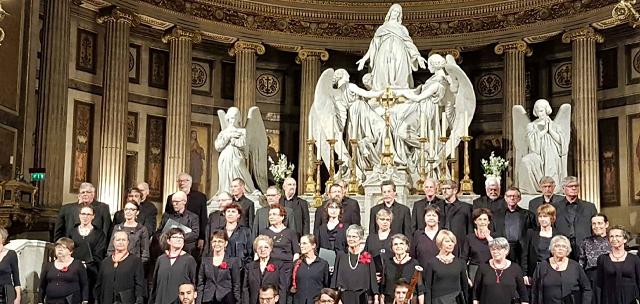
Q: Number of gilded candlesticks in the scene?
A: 10